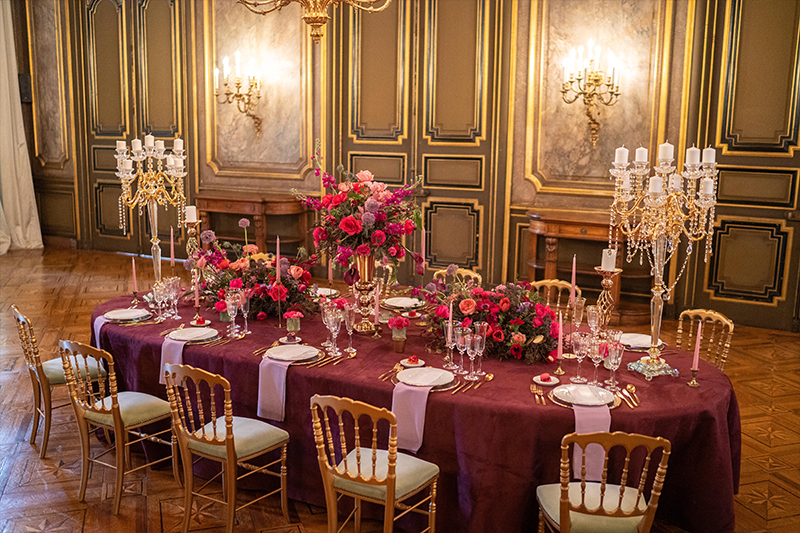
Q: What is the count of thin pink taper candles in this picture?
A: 11